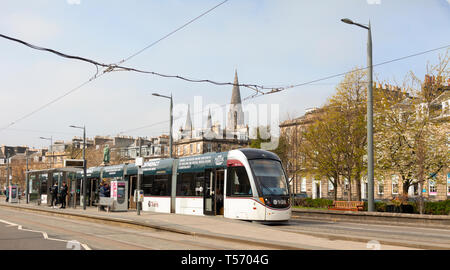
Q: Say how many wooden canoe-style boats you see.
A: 0